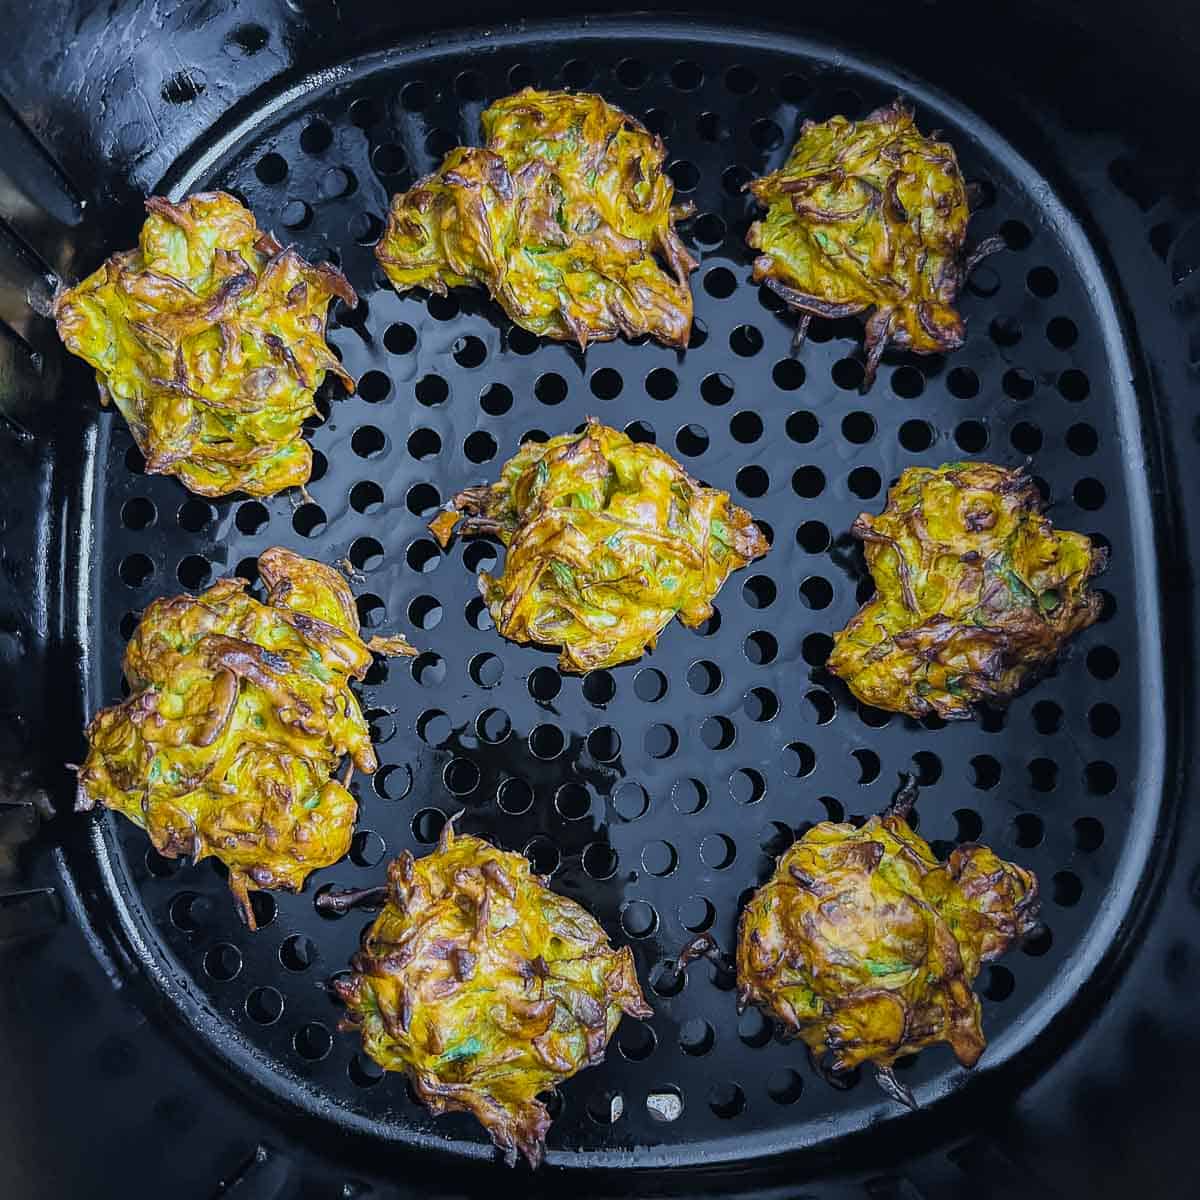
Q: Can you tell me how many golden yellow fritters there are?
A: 8